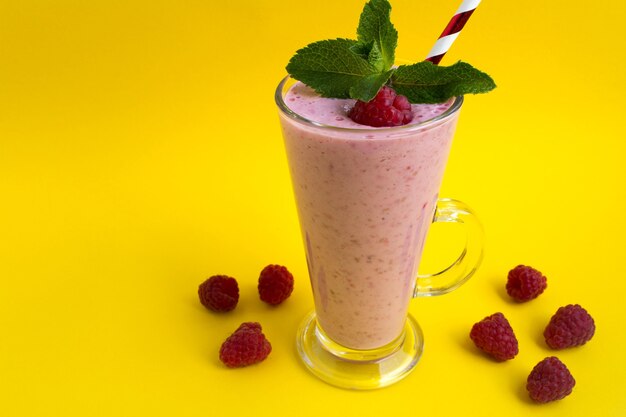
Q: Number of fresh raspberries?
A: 8